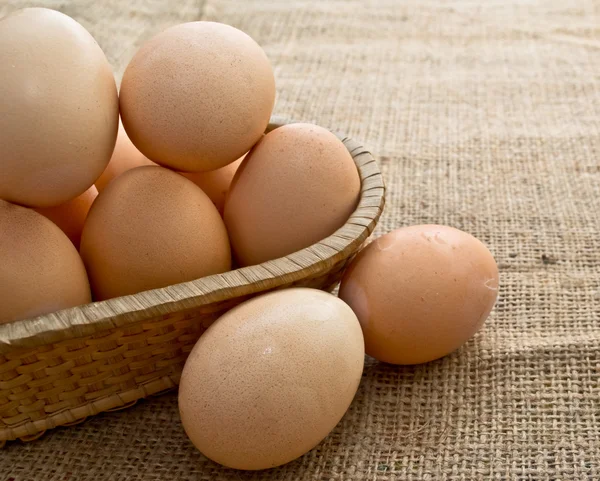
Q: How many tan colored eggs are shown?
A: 10